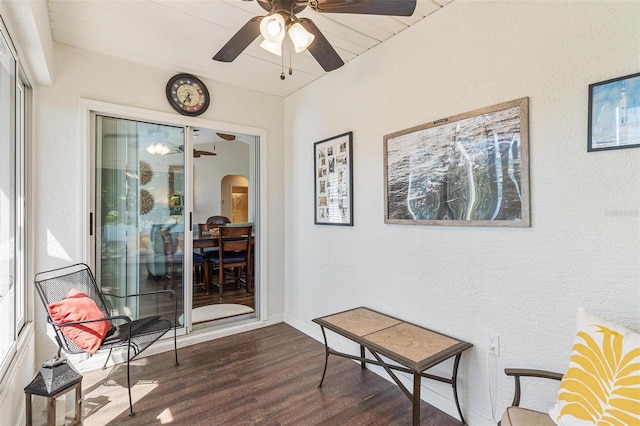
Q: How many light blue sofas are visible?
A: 1